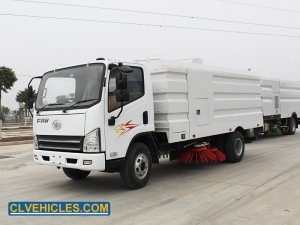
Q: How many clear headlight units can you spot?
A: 2